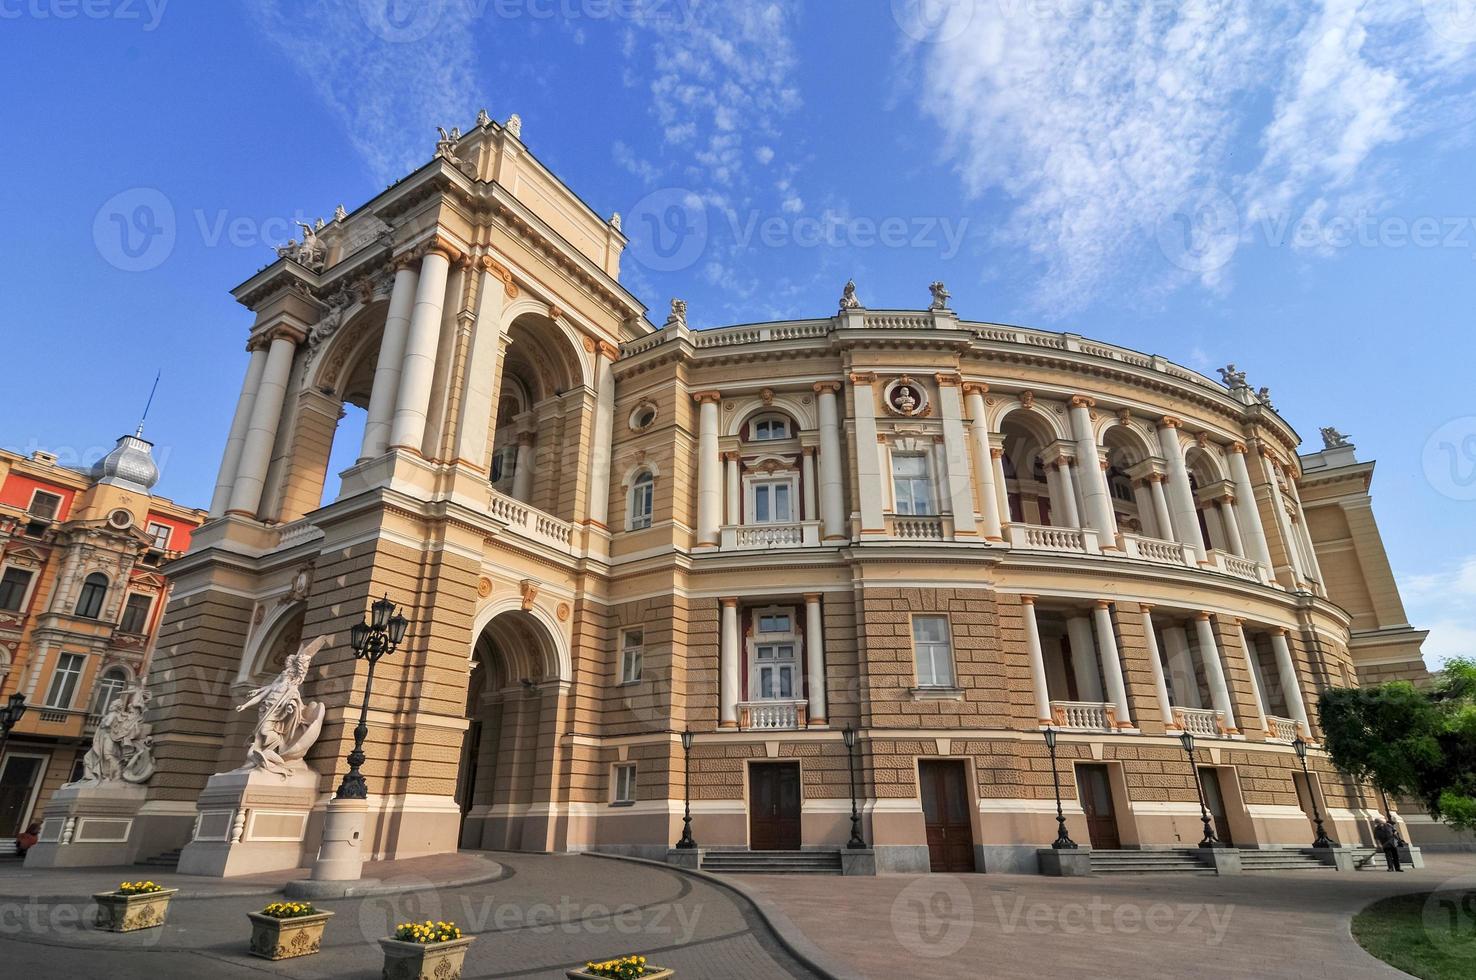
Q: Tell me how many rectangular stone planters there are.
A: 4